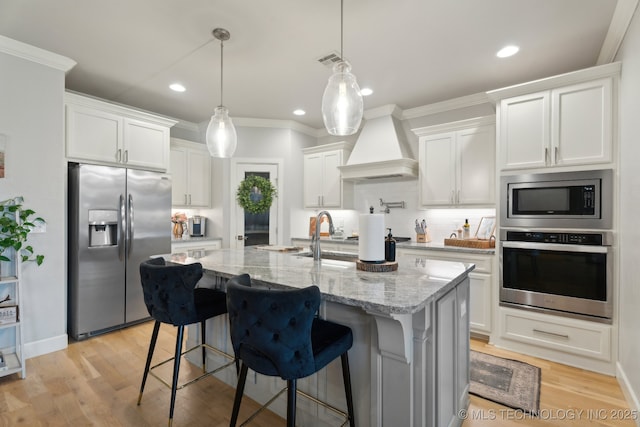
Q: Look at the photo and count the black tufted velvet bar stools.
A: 2